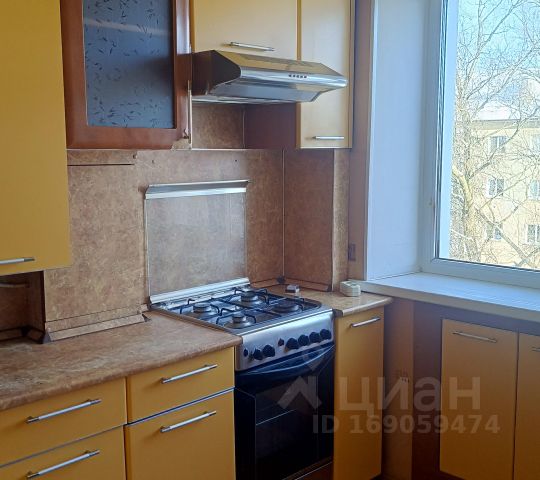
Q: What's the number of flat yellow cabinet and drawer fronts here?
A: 10